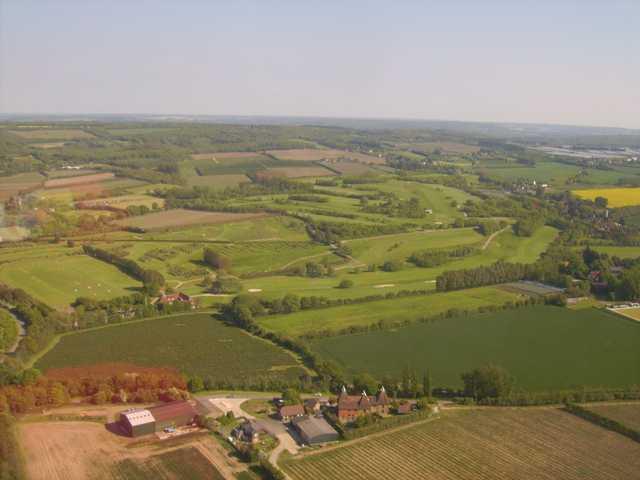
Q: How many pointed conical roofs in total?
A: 3